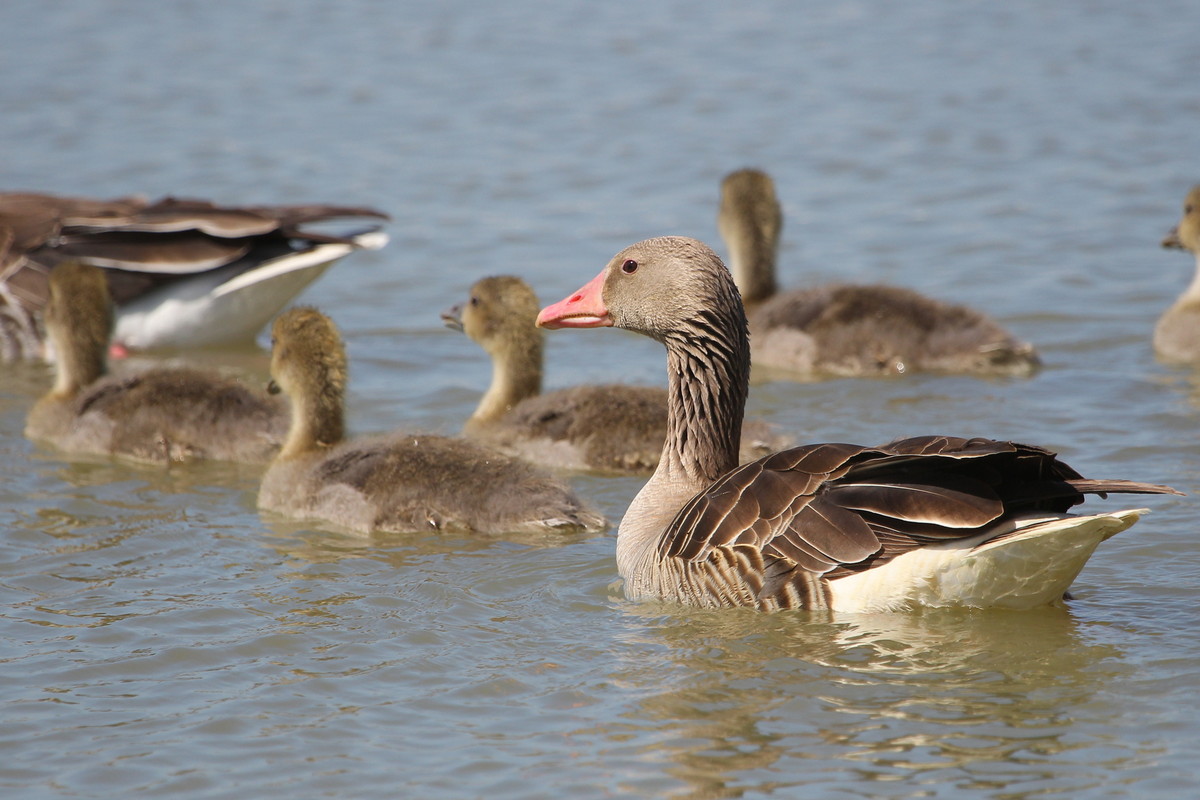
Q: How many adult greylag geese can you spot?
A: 2